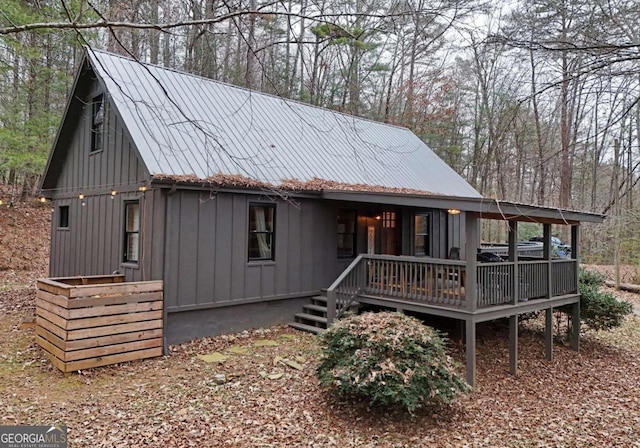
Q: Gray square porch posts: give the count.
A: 4